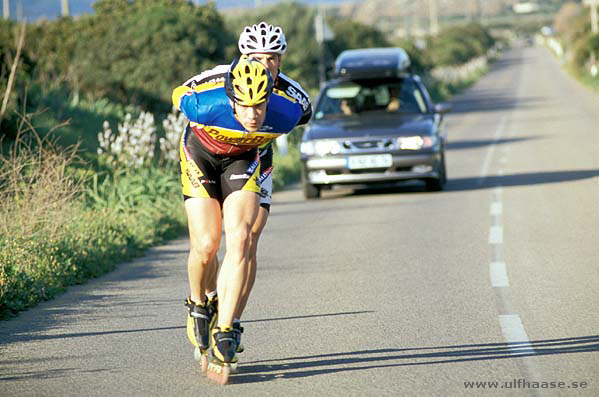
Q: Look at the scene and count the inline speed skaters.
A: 2